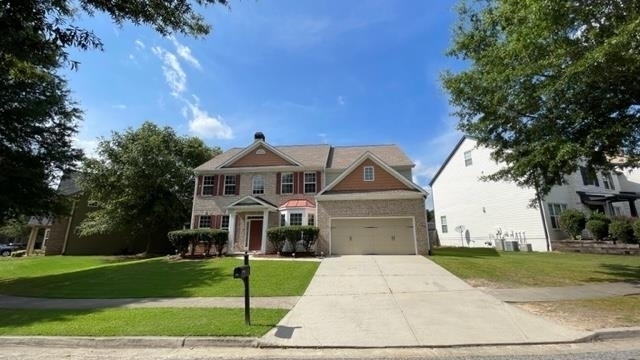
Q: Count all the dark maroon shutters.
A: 11